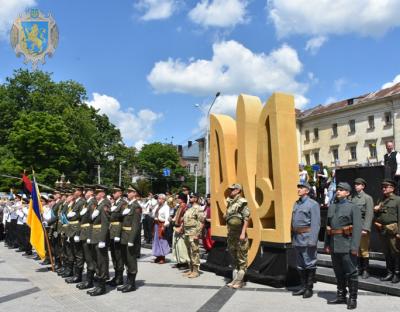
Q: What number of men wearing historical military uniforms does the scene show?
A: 4